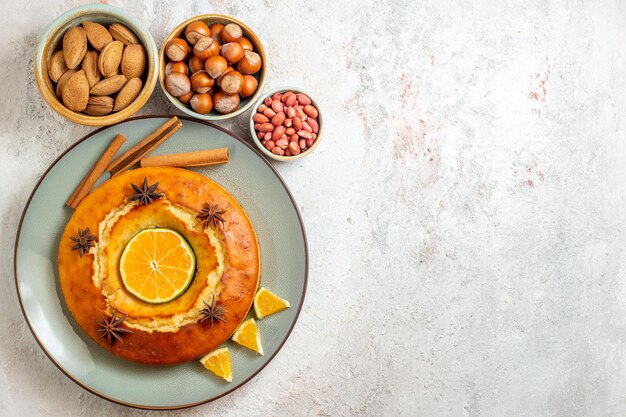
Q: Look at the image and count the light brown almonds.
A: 12